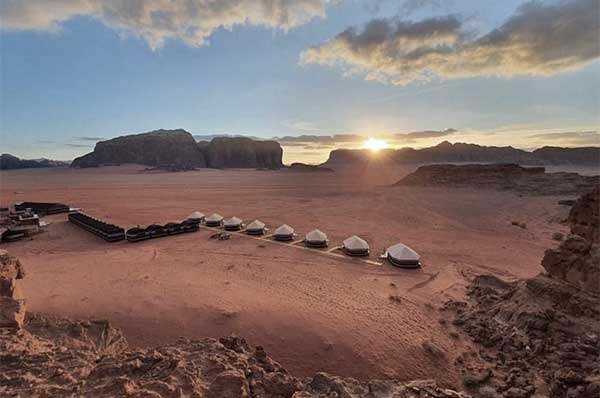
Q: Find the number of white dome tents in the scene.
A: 8